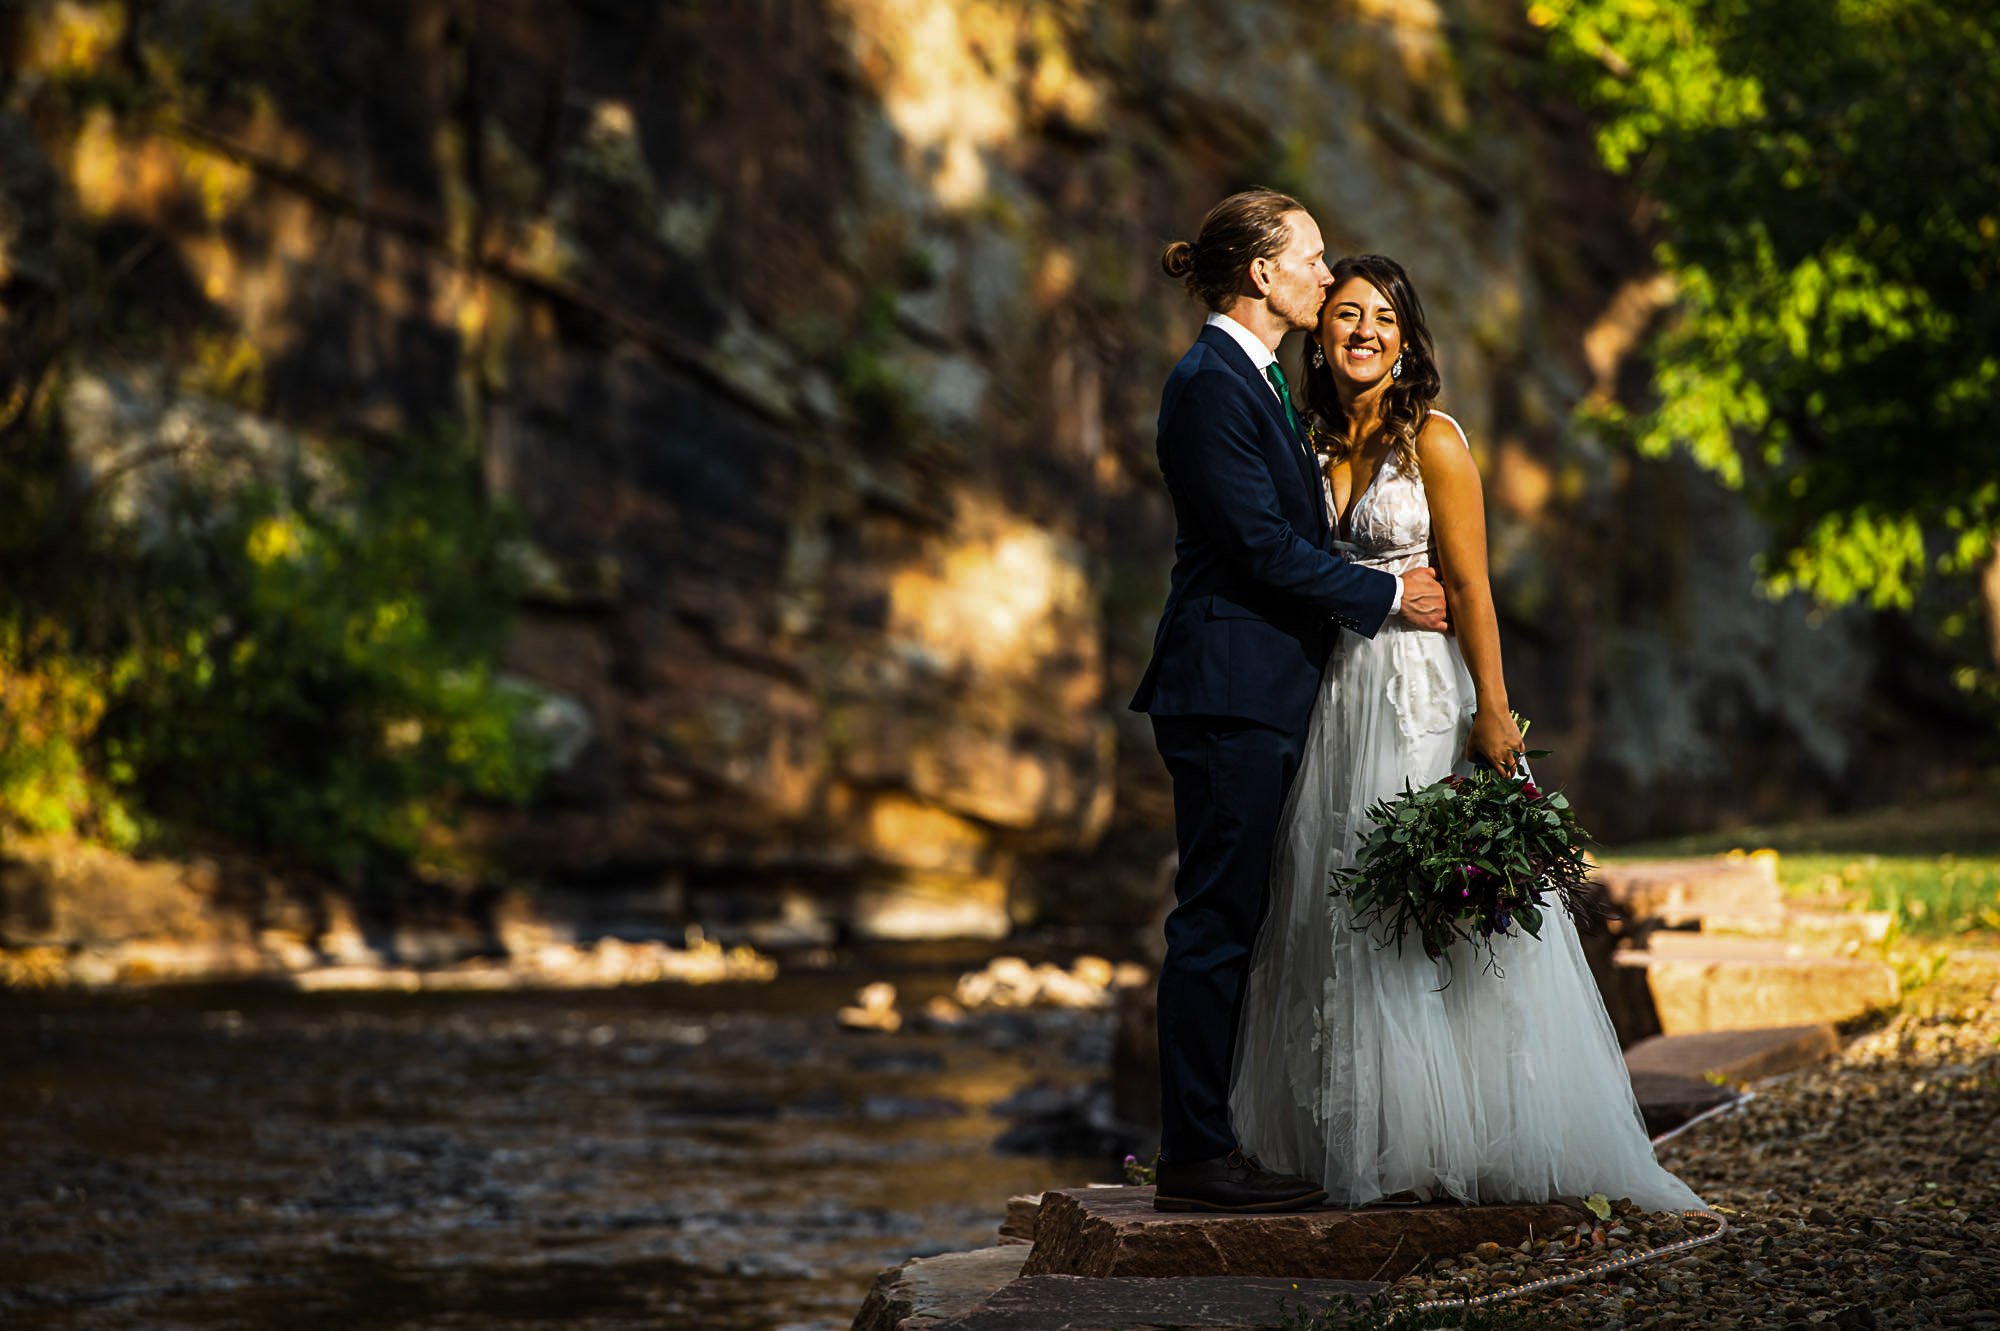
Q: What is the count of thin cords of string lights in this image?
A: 1